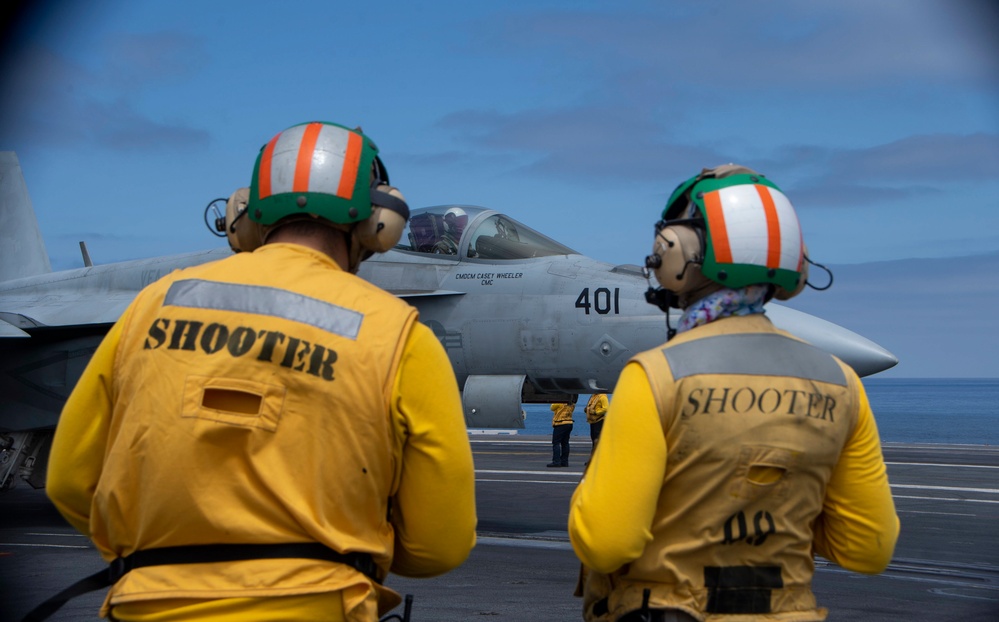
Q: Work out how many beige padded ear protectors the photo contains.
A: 4